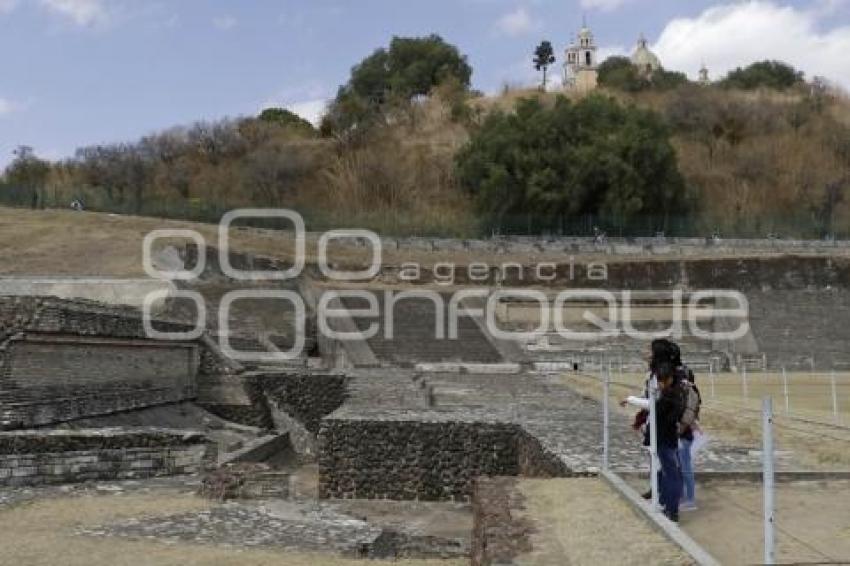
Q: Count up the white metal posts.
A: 7